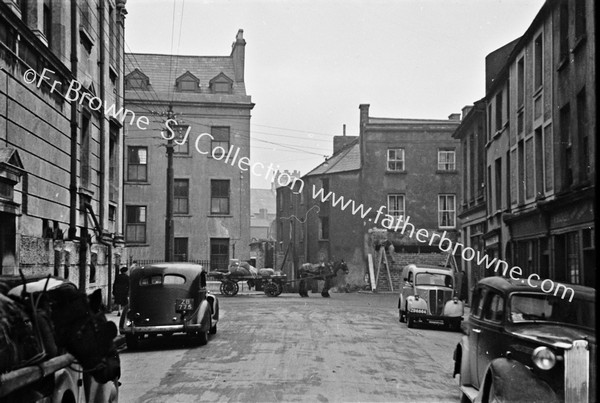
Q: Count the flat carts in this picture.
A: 1